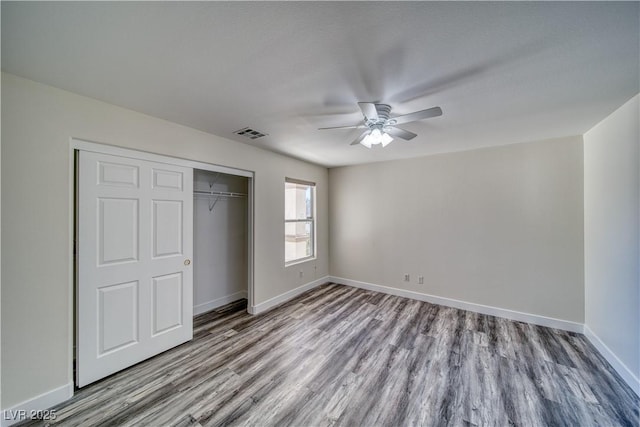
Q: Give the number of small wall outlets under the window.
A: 1